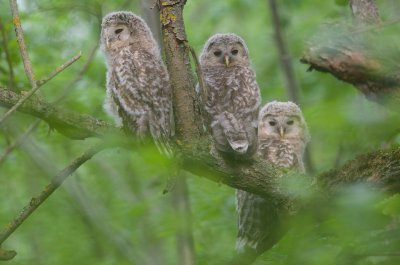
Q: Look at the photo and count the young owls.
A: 3